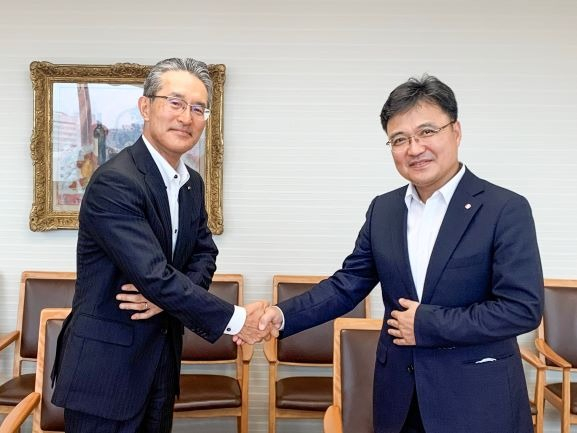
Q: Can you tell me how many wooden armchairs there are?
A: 7